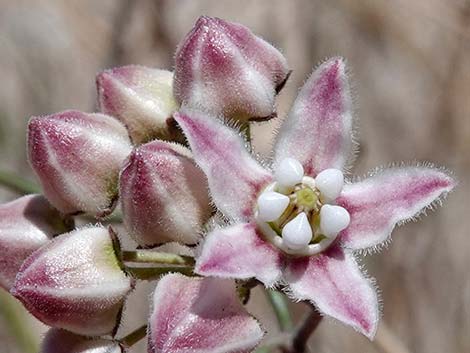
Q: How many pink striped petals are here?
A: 5